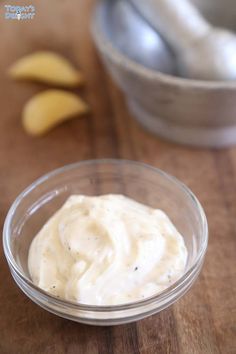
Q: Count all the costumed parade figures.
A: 0